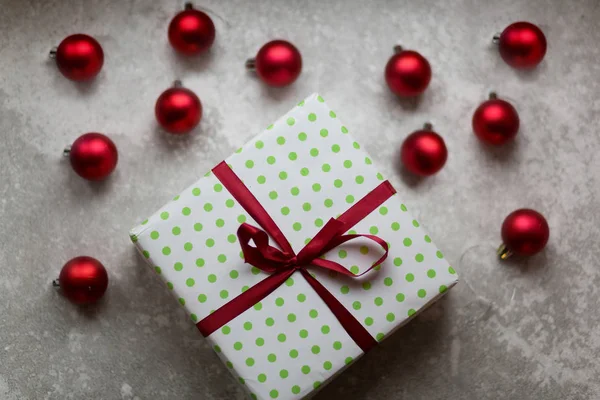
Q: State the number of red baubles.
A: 11